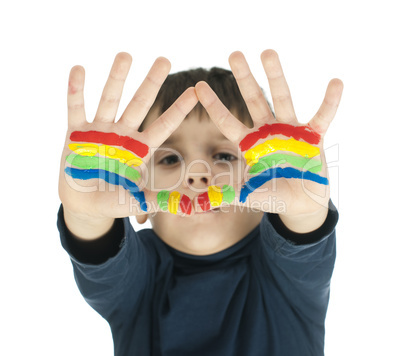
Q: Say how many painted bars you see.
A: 14